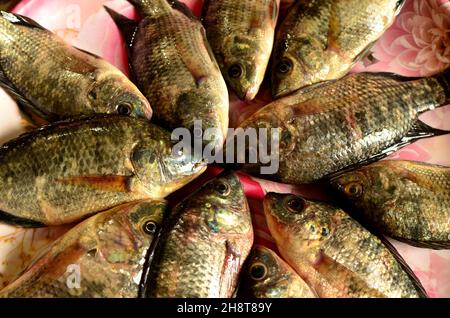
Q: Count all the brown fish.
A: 11